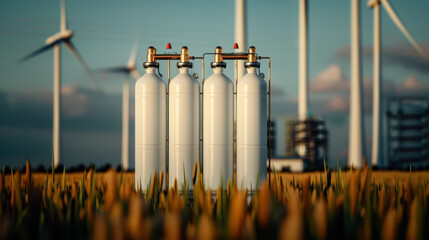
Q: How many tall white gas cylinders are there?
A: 4